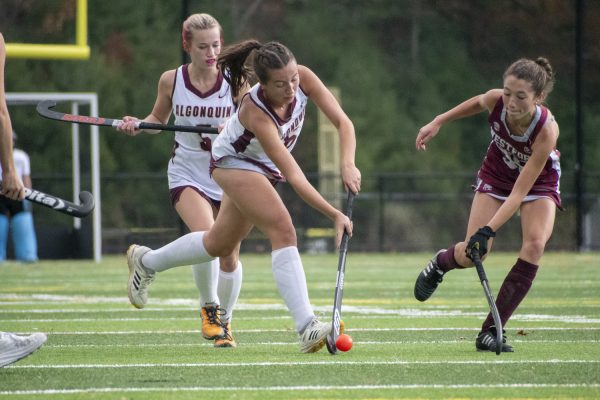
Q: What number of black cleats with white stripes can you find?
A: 2